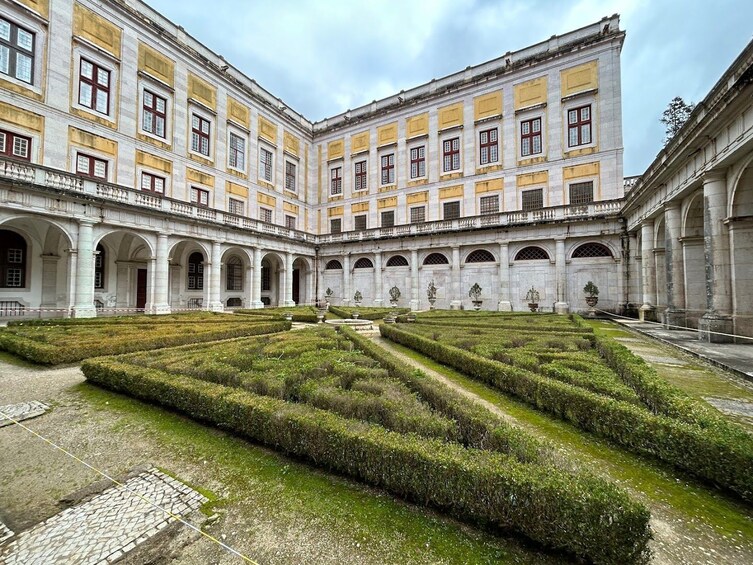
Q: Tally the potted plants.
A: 7